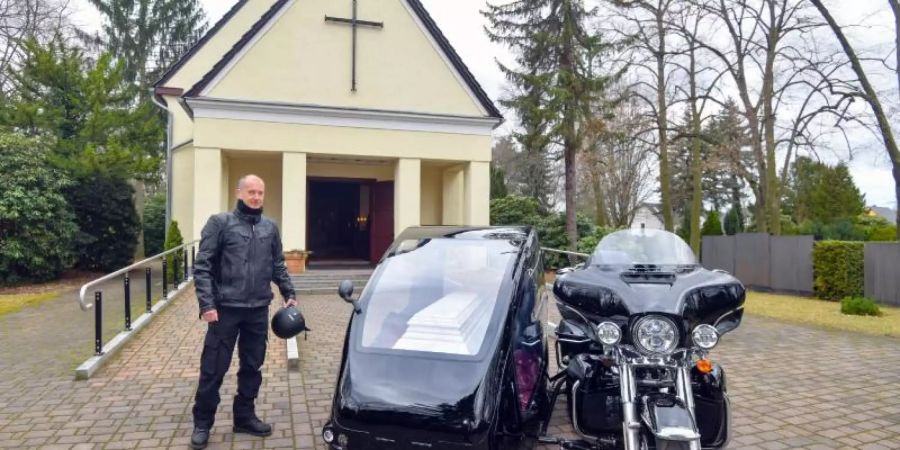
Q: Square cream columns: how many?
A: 4